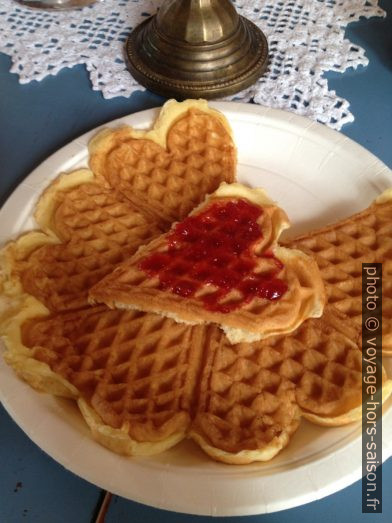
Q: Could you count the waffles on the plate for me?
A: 6